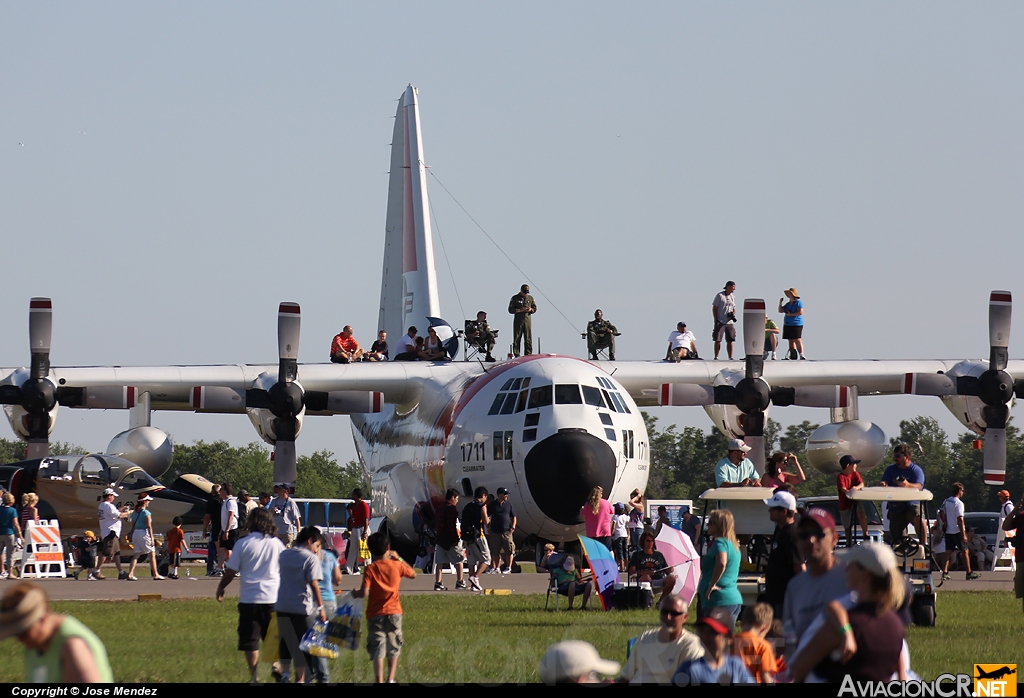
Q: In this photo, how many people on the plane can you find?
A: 12